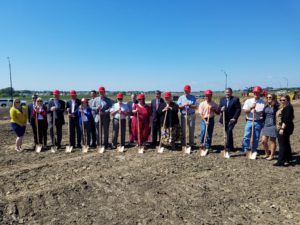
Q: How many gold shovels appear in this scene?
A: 12